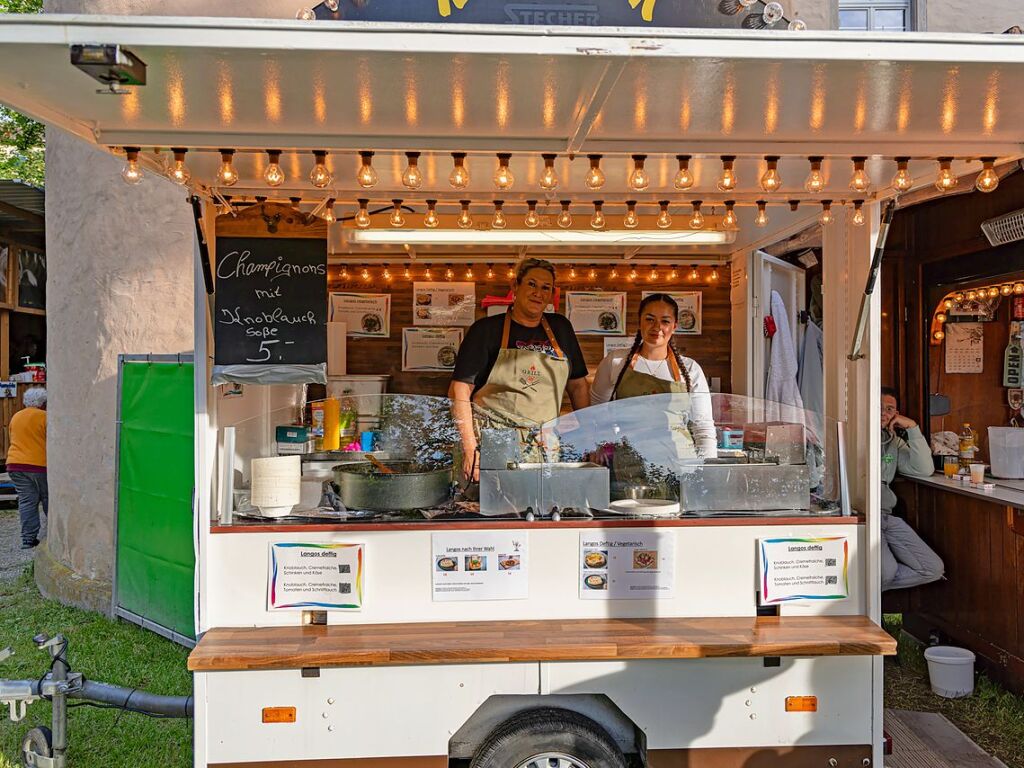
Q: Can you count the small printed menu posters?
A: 10